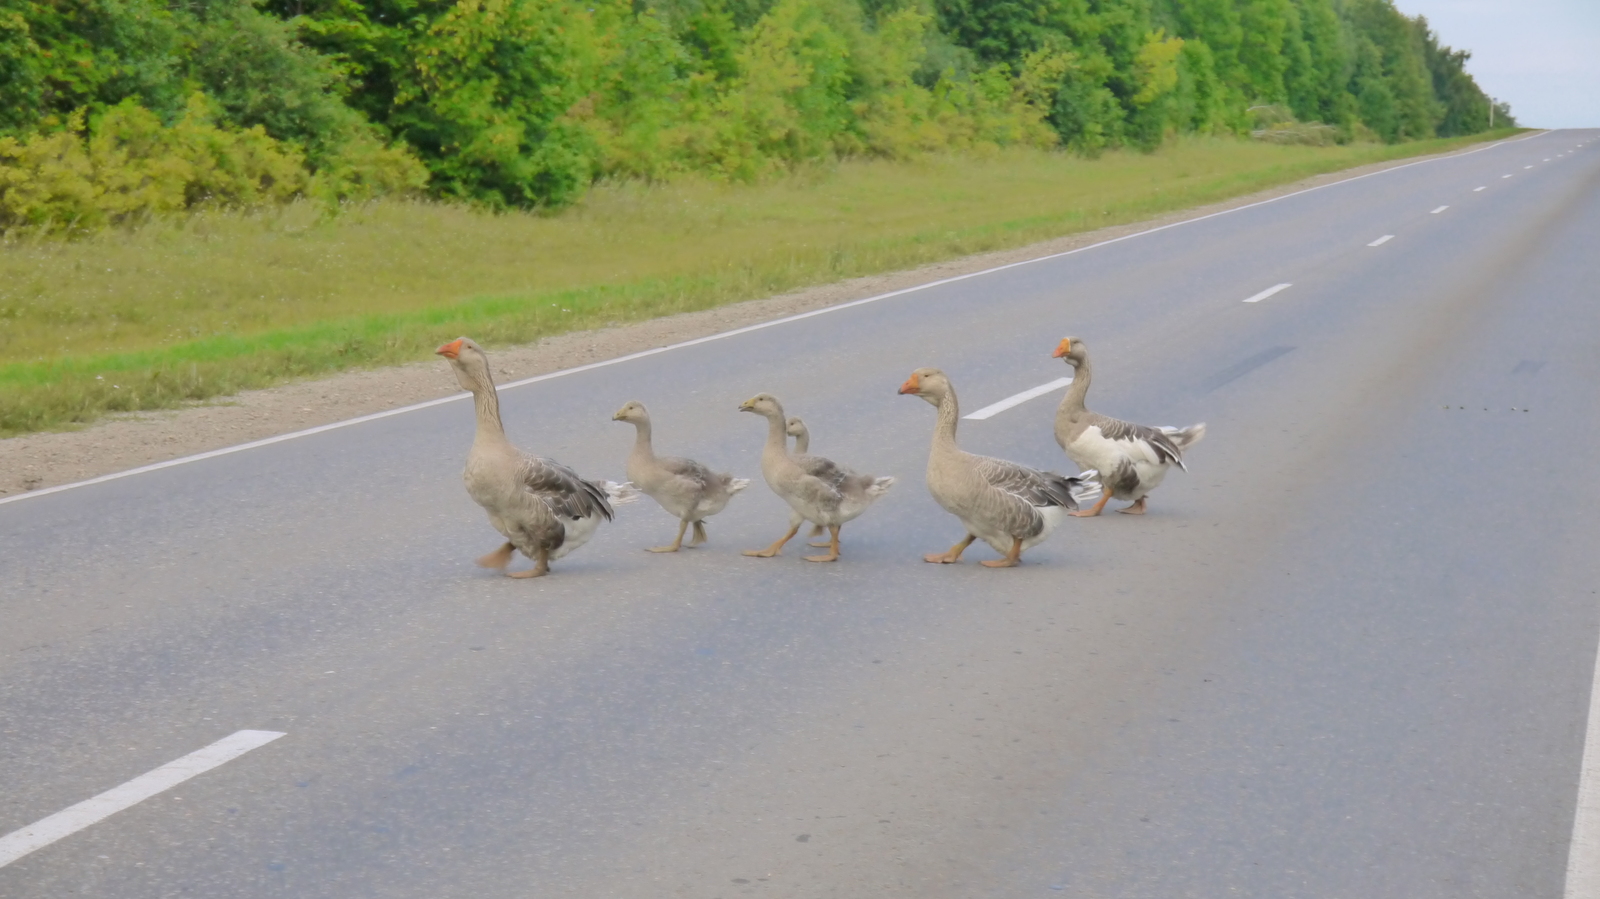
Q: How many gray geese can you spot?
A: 6